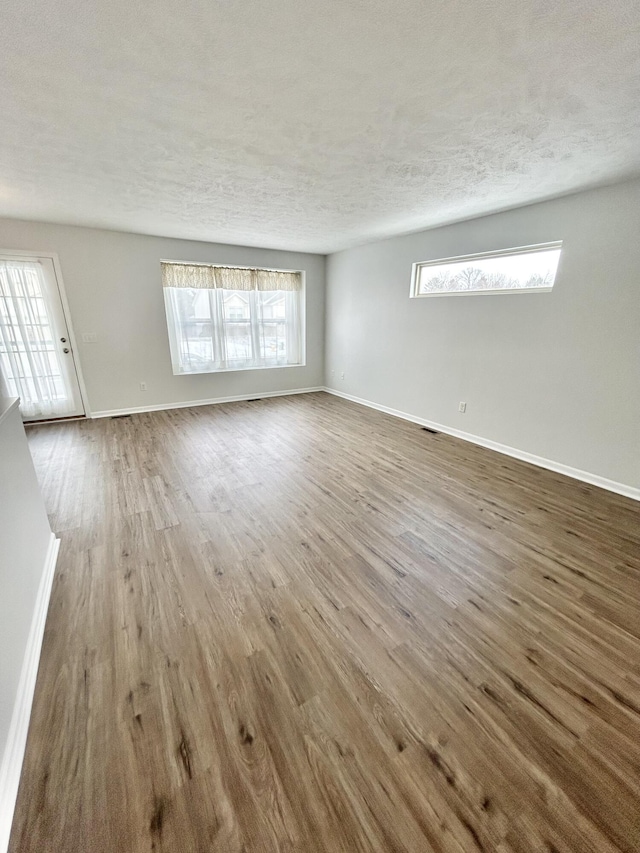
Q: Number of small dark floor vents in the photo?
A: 3